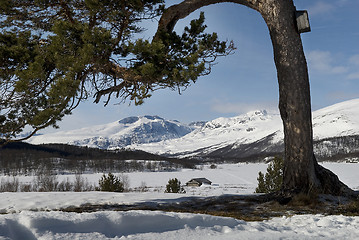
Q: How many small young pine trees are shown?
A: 3